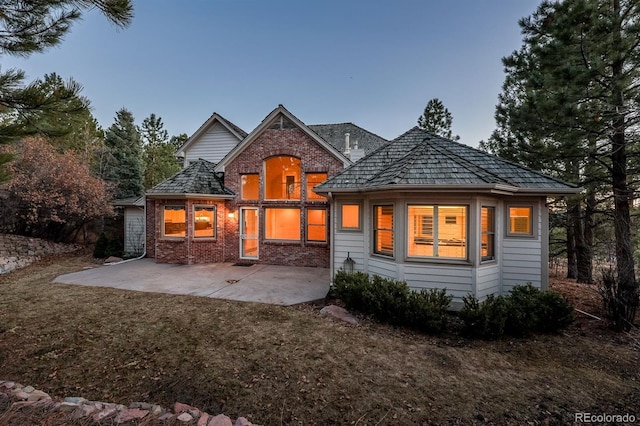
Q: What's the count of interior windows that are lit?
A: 12